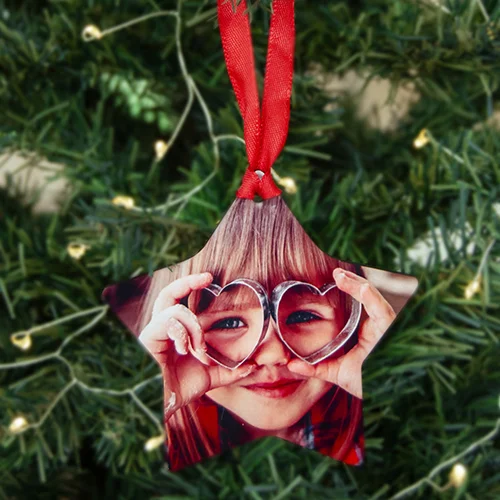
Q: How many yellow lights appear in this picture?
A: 11